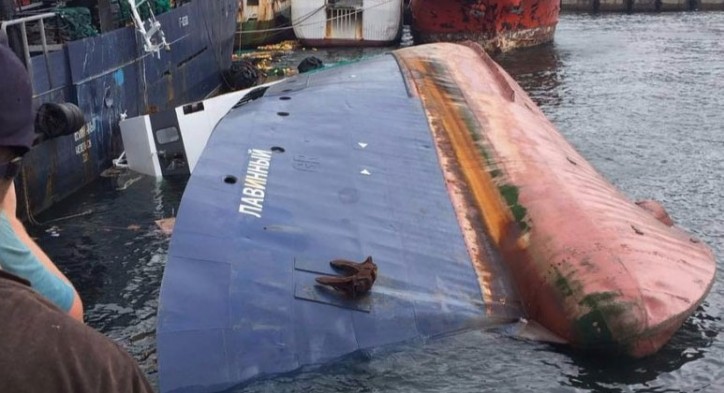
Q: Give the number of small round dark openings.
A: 4